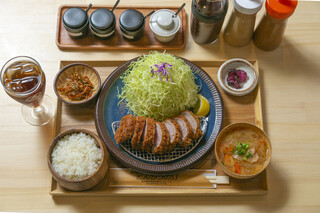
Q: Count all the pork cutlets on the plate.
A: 7